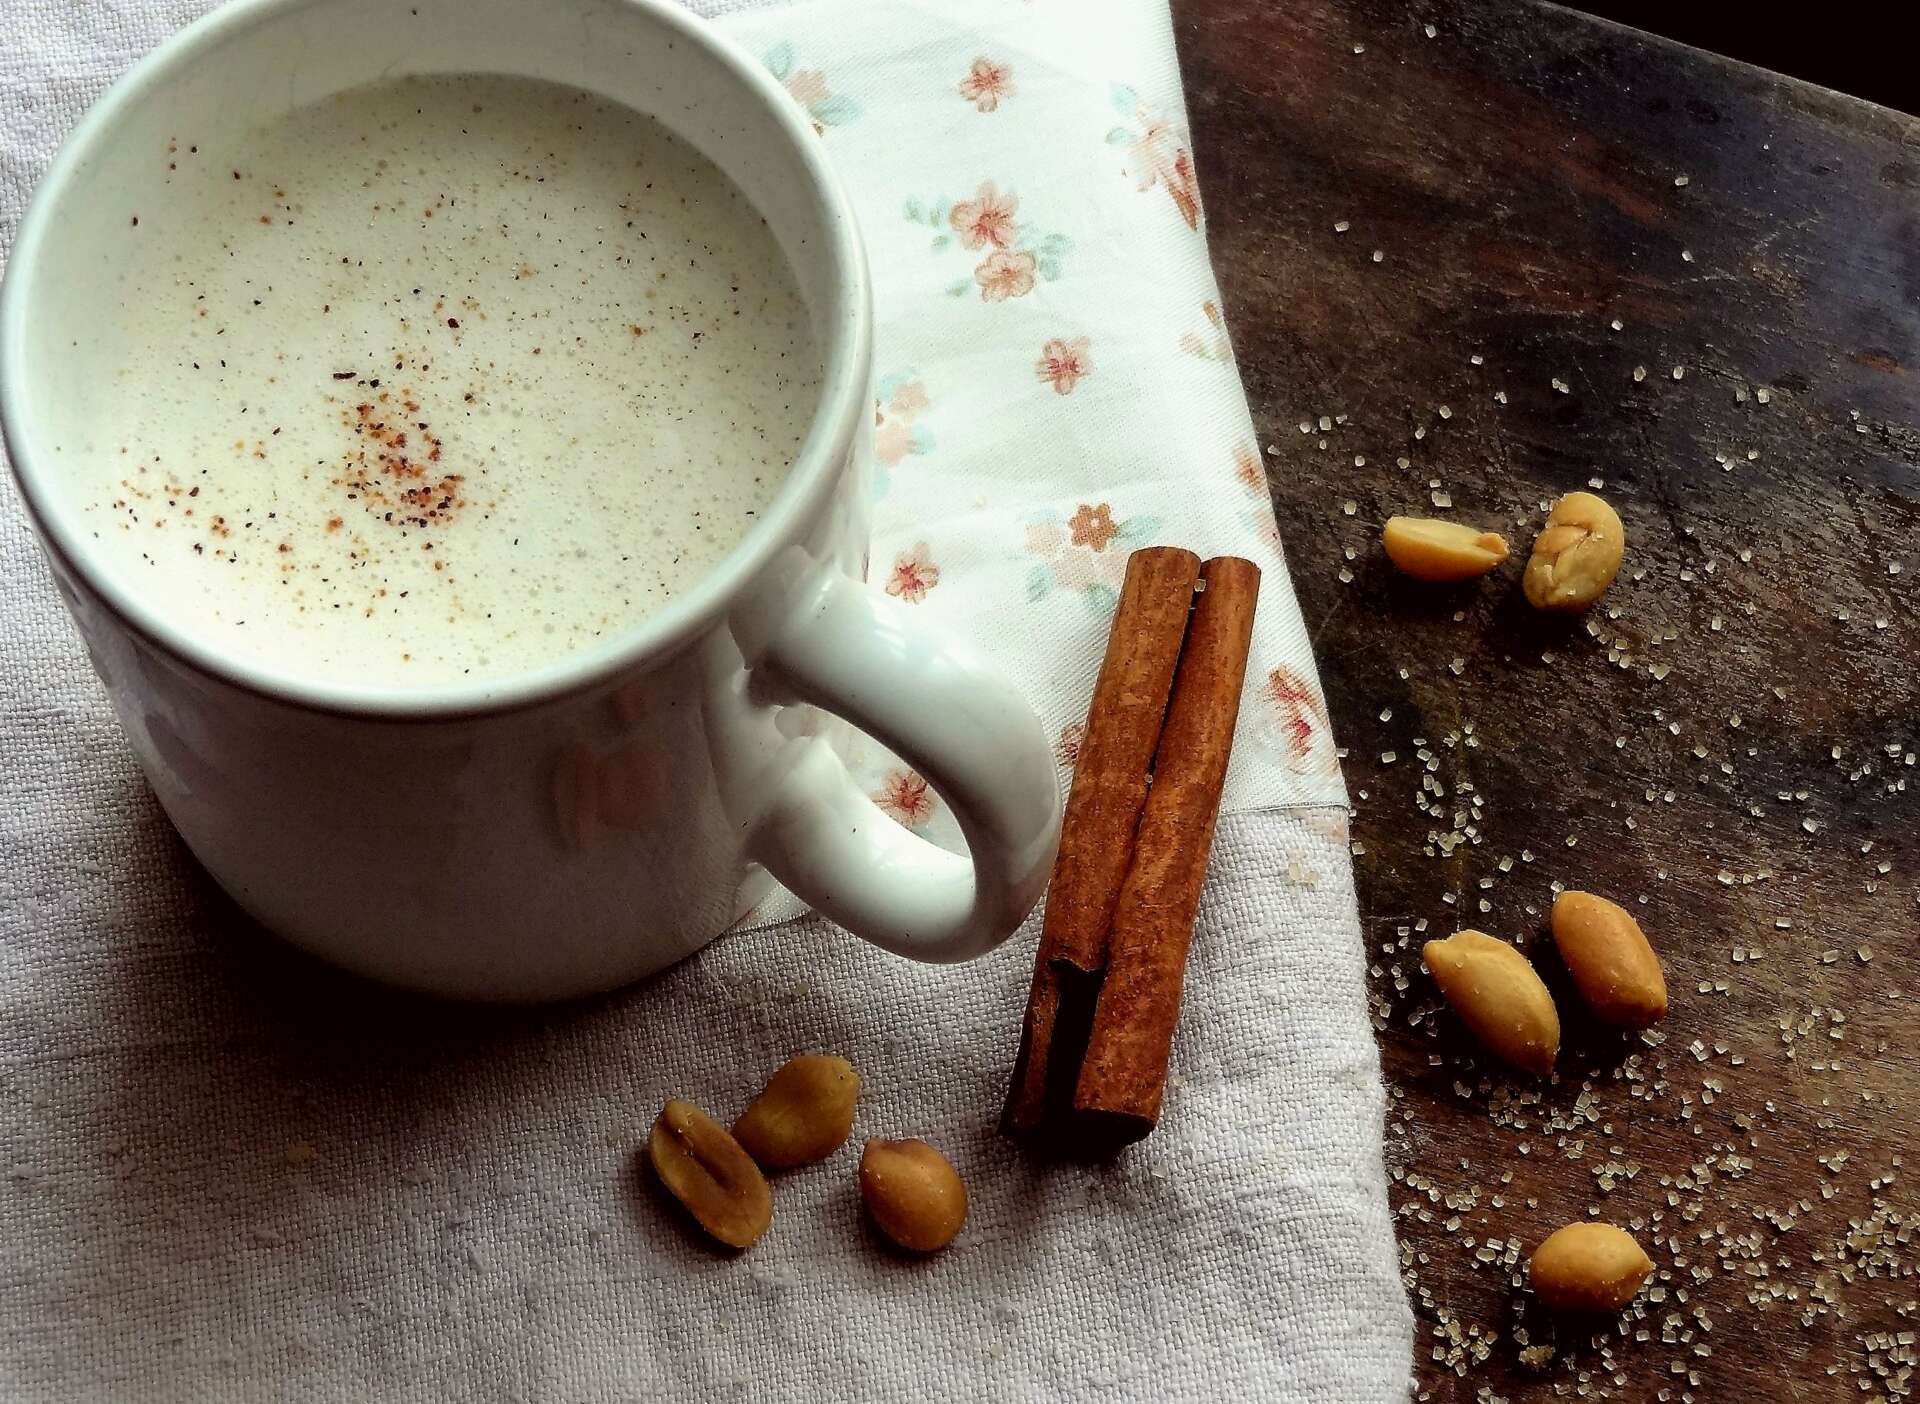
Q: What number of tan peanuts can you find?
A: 8